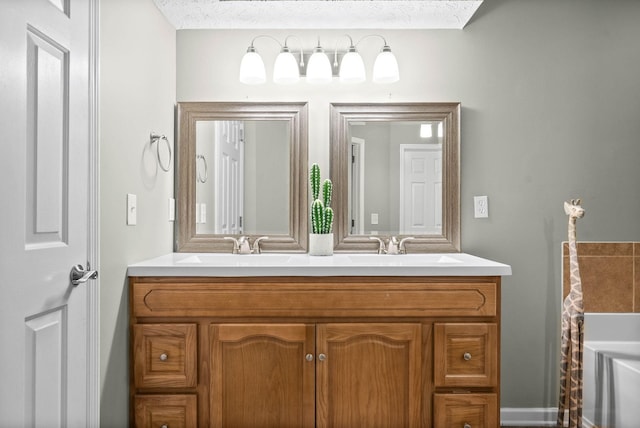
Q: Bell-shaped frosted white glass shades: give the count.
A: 5